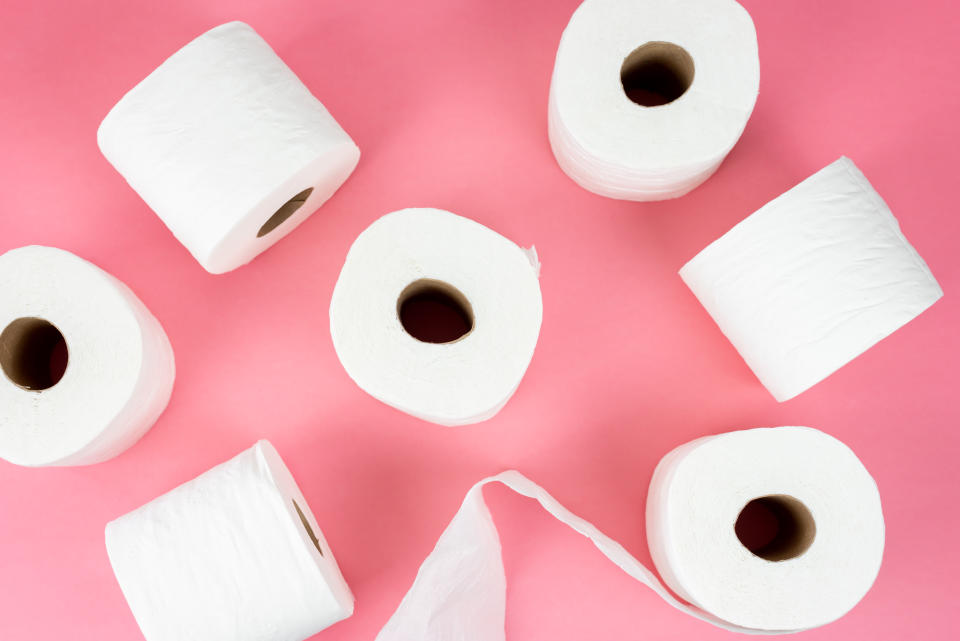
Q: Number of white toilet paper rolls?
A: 7